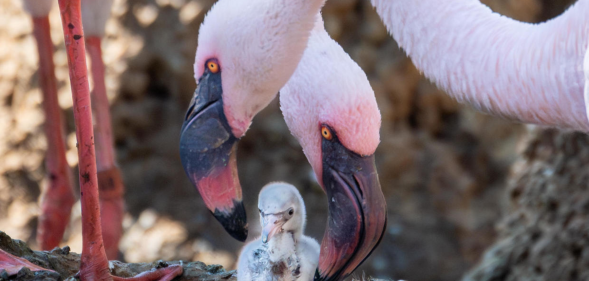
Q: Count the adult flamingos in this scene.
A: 2